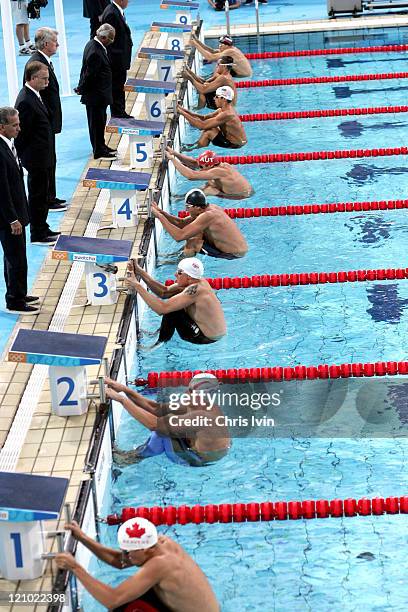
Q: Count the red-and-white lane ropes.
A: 8